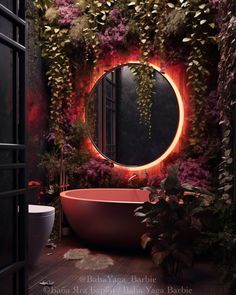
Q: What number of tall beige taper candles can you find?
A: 0